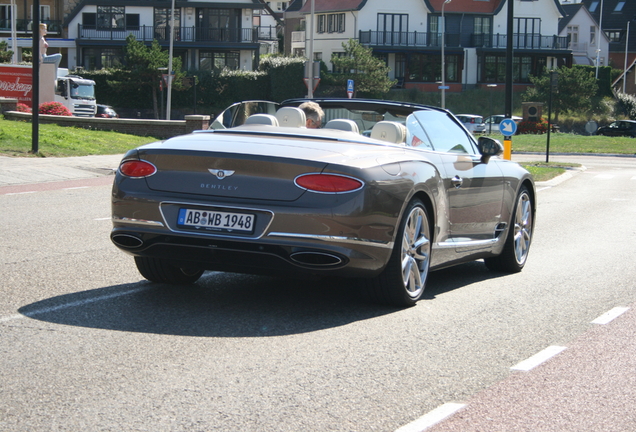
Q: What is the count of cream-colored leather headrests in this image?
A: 4